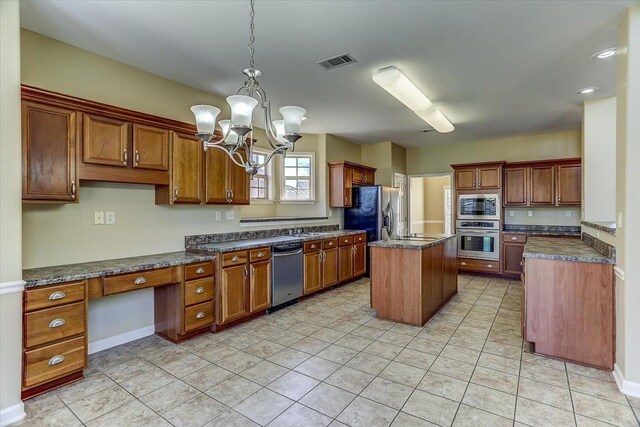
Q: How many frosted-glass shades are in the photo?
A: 5